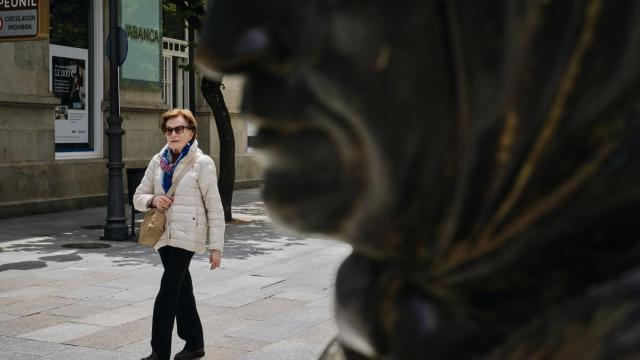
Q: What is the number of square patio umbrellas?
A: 0